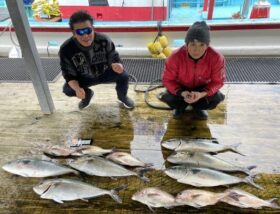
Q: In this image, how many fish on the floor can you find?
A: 12